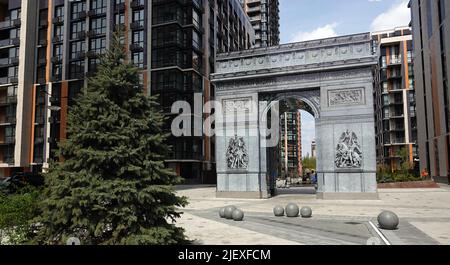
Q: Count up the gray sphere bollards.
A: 7